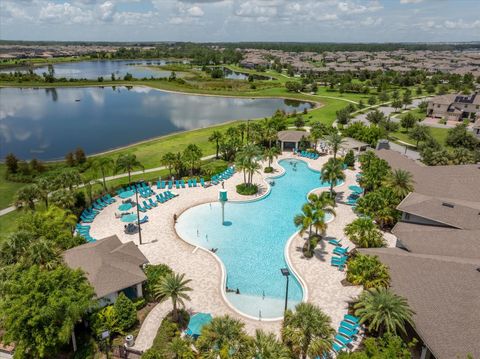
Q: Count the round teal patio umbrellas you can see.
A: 5